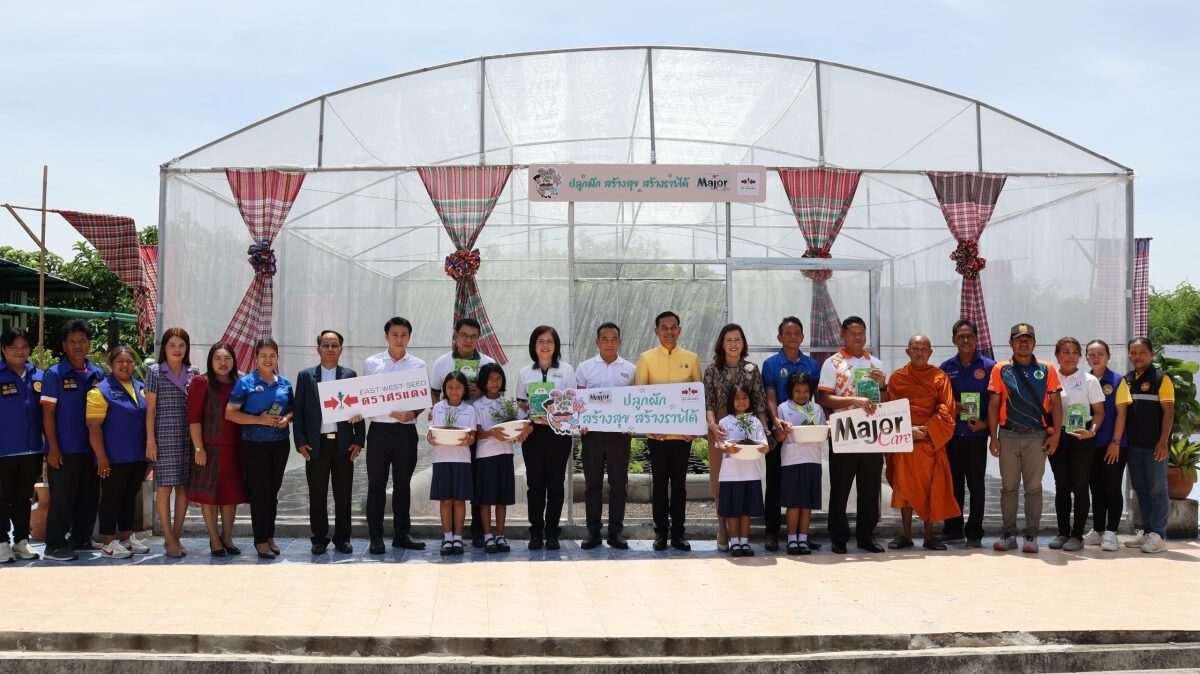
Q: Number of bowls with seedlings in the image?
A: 4